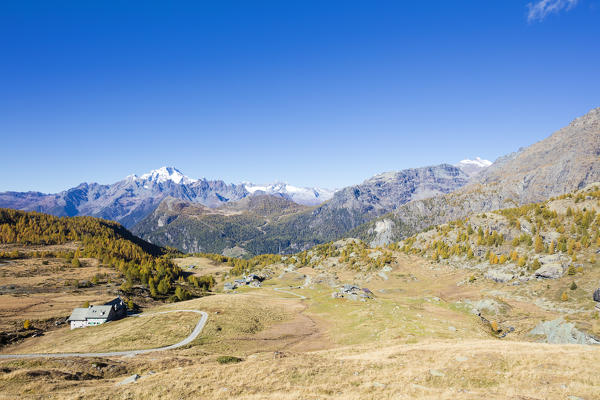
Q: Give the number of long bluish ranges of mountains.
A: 1